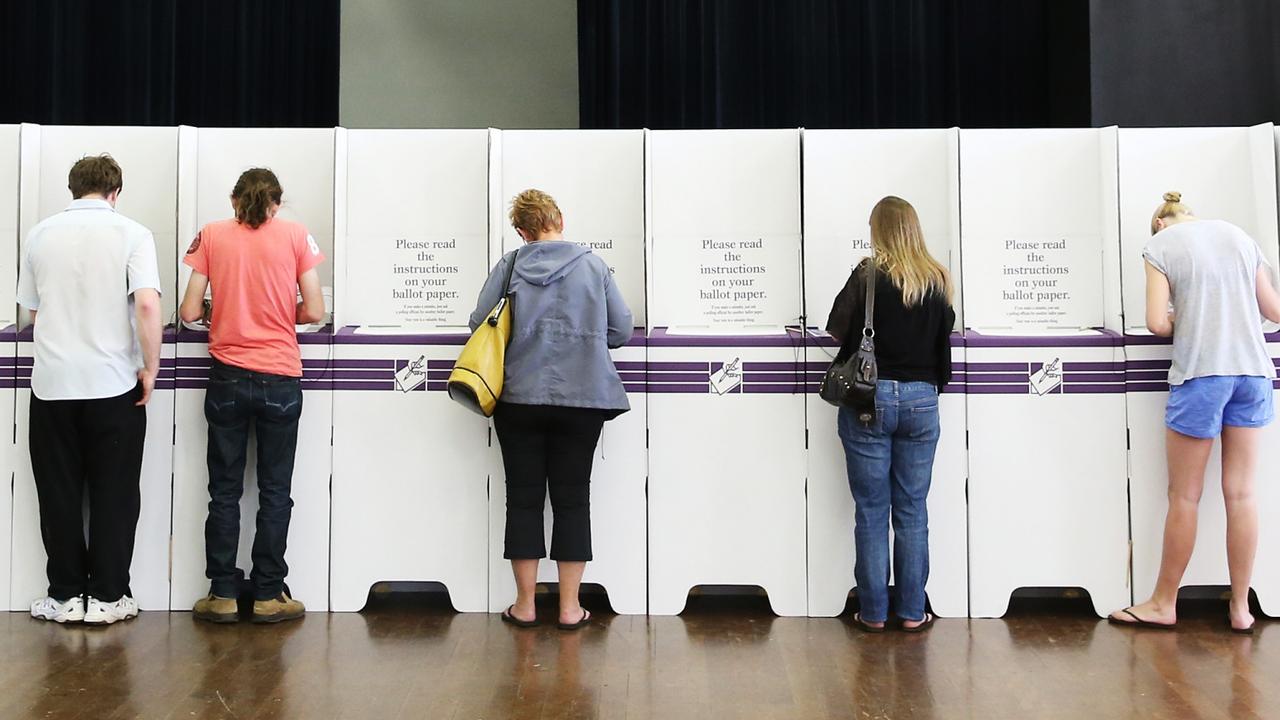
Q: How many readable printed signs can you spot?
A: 3